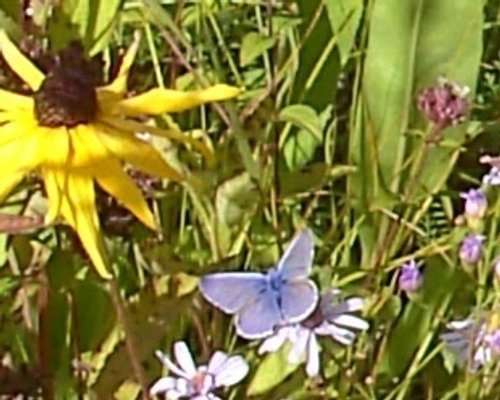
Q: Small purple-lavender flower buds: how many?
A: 3